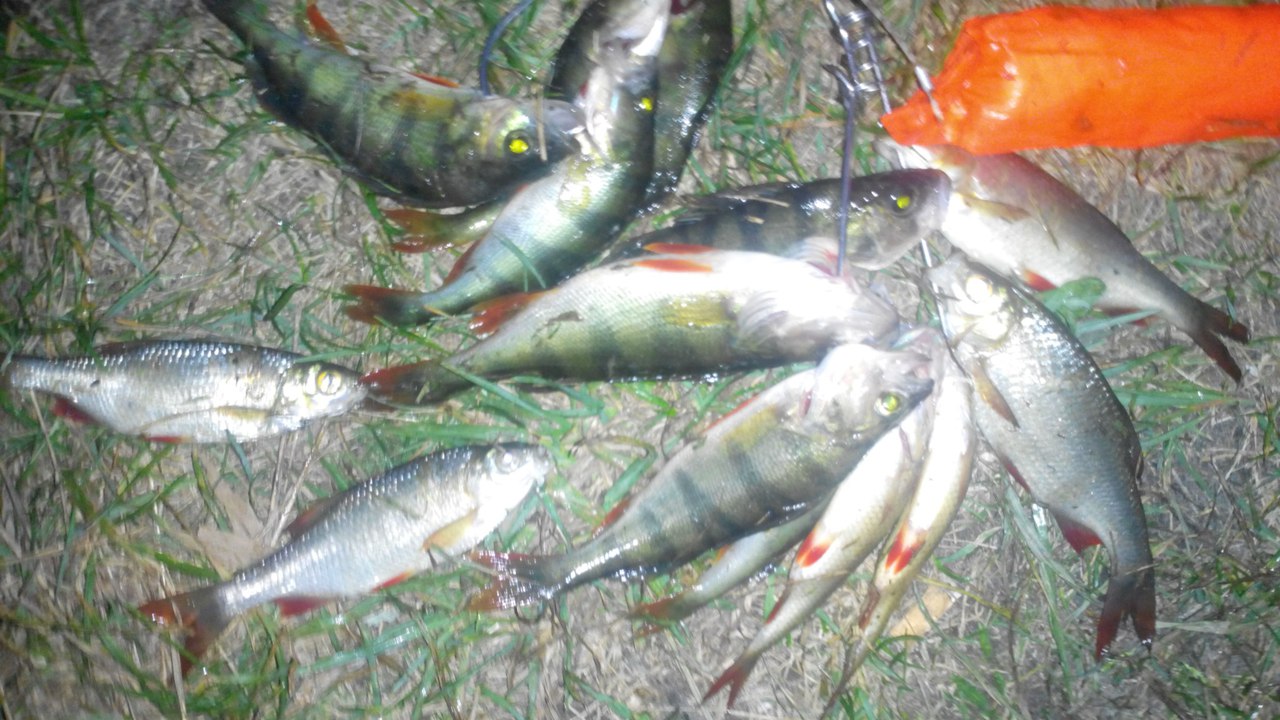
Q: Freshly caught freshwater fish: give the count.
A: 14